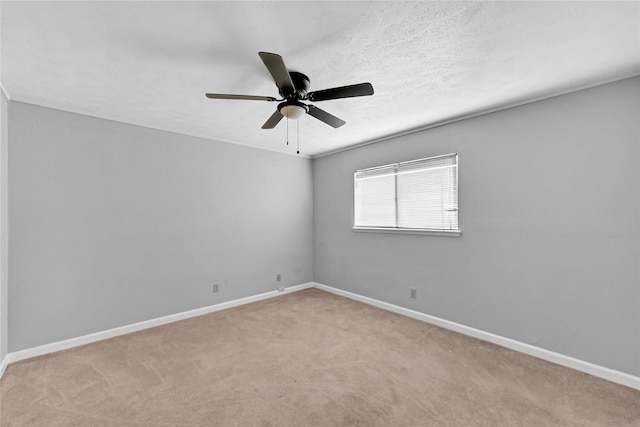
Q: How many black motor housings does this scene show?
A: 1